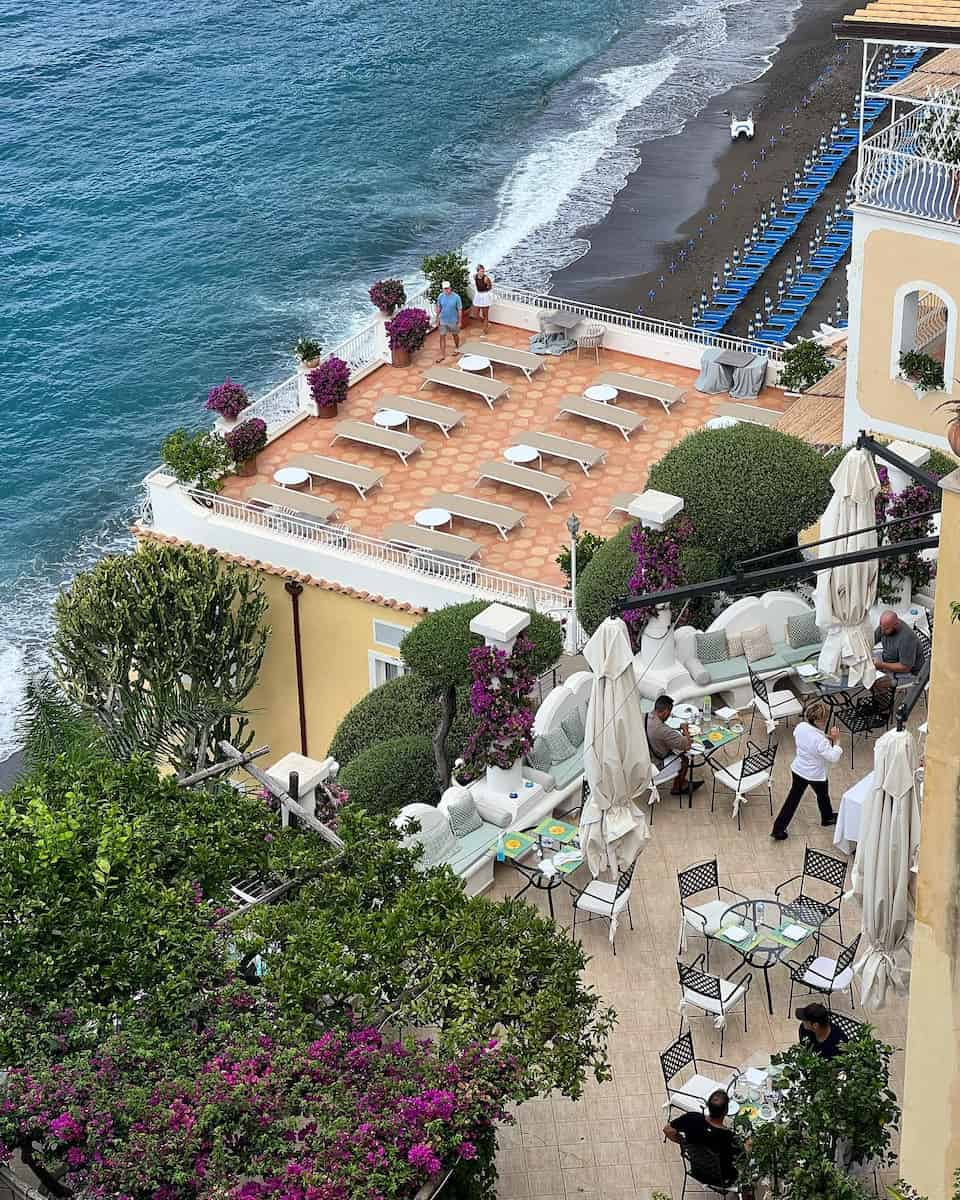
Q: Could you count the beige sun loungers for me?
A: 14